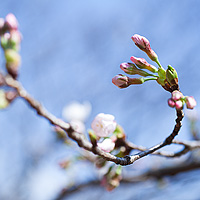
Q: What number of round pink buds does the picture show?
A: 4